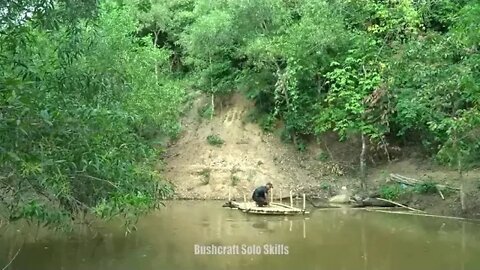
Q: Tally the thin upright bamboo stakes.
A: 6